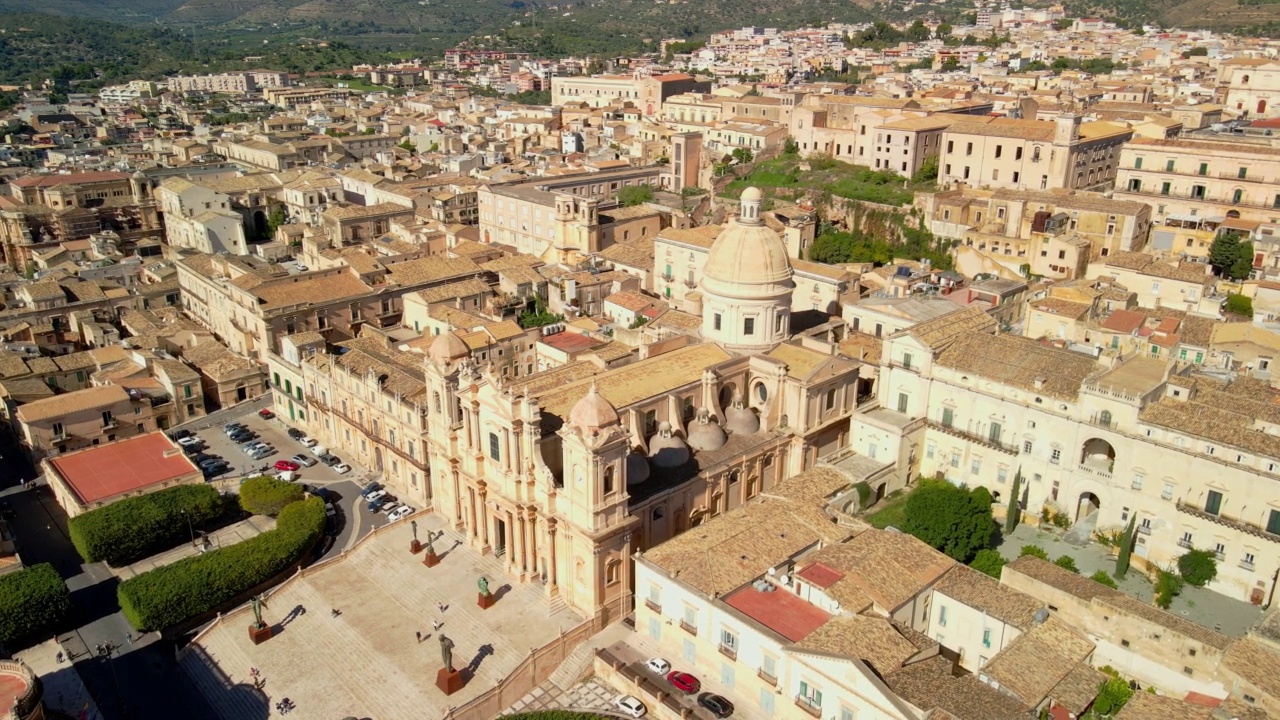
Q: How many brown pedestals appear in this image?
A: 5